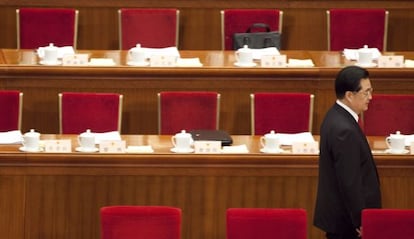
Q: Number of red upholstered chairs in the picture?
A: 12